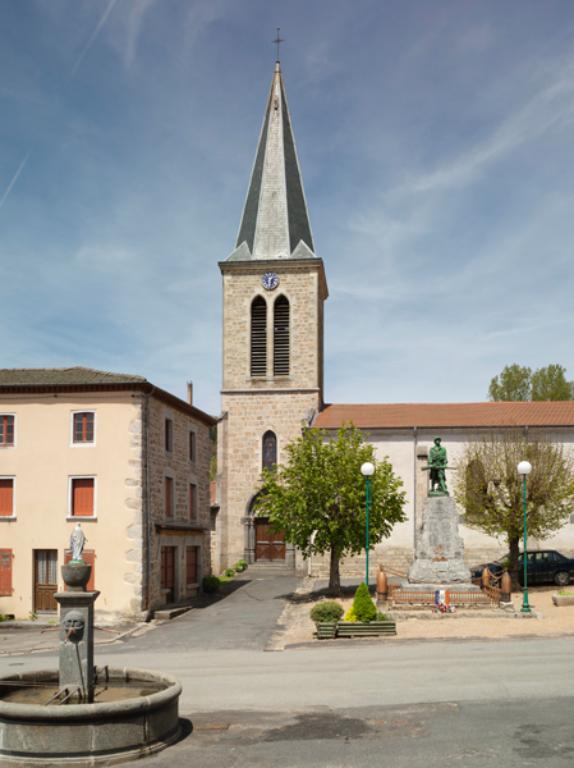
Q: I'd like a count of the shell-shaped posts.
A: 3